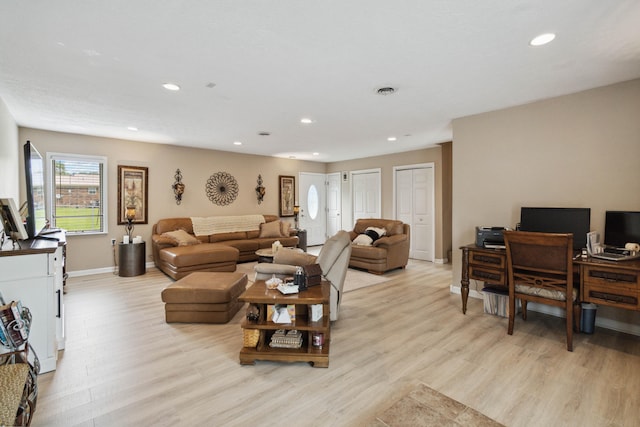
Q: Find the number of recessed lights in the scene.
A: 7